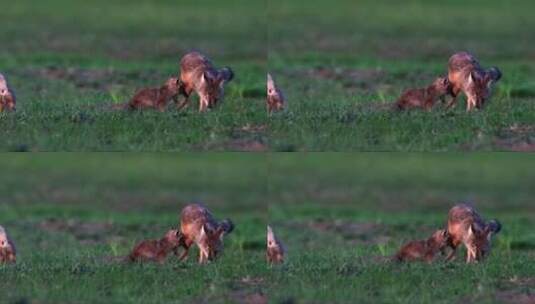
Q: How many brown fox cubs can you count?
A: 4